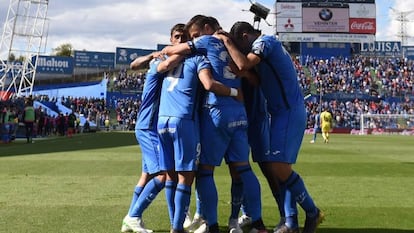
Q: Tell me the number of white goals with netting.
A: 1